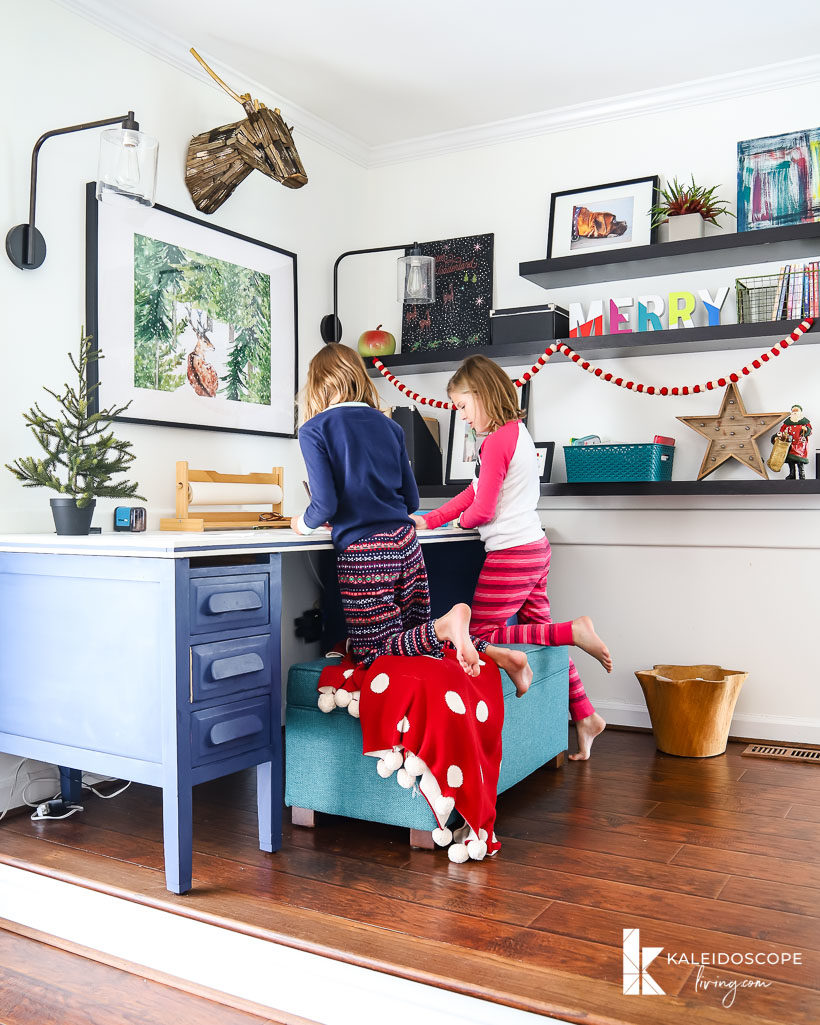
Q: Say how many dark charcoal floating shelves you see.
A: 3